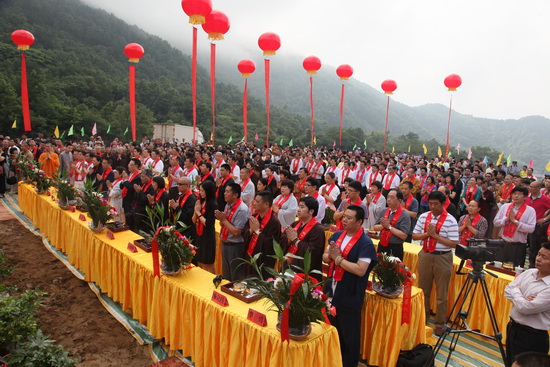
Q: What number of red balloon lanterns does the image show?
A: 10